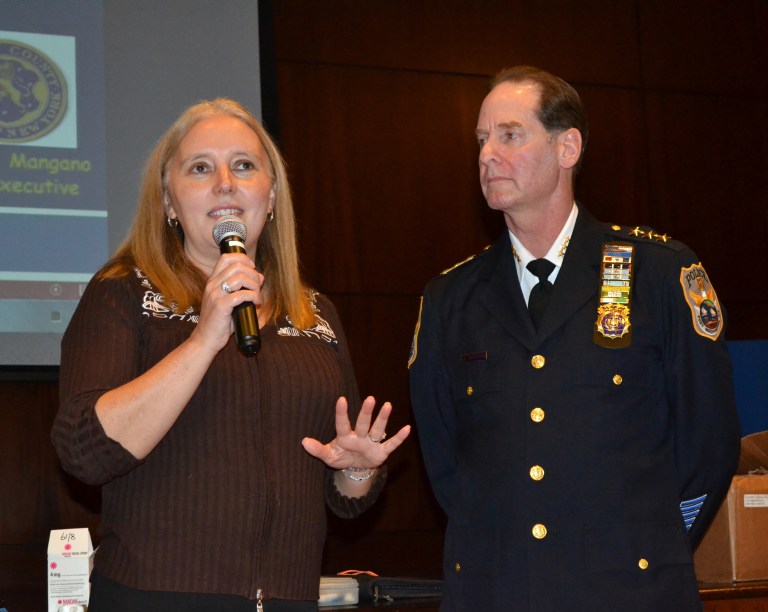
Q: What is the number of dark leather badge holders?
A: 1